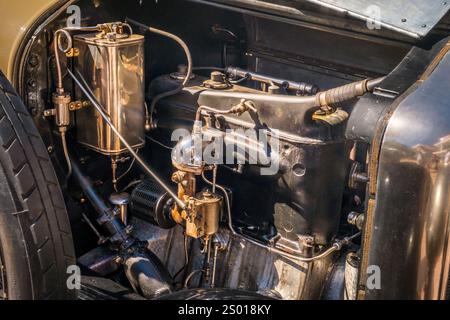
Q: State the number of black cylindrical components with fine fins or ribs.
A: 1